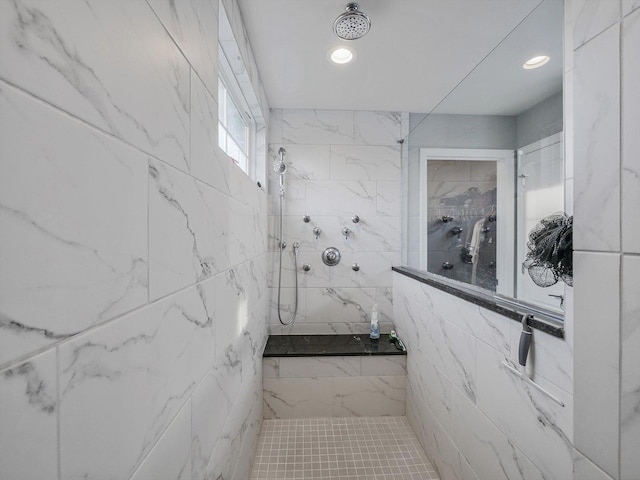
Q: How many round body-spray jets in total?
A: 4